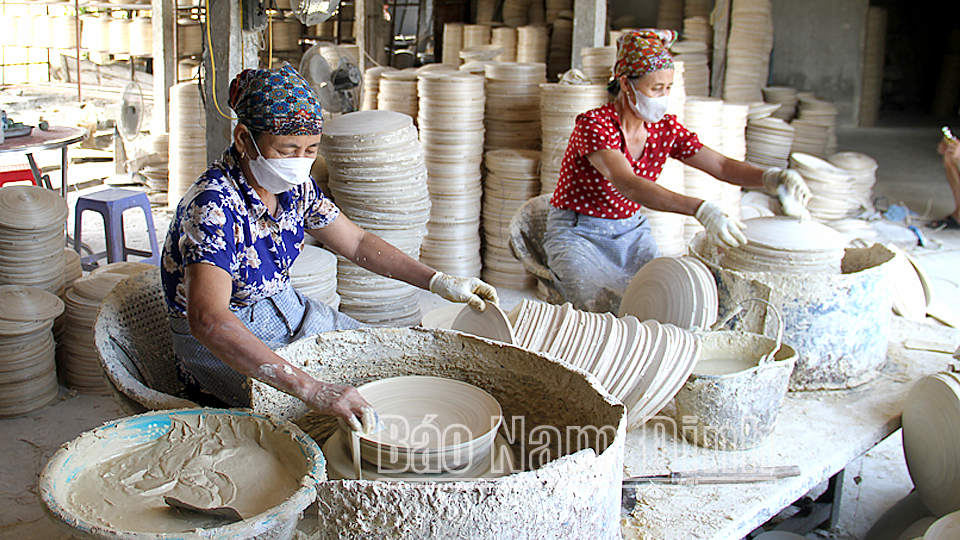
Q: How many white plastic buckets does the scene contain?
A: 1